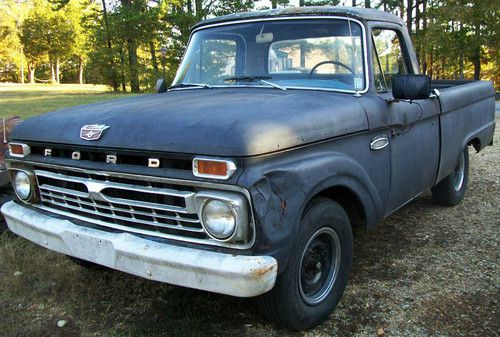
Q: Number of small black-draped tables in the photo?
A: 0